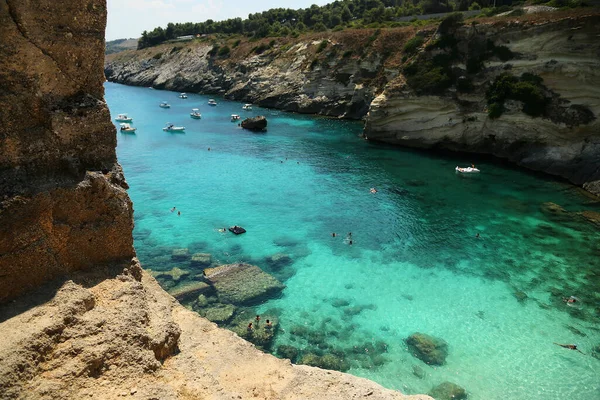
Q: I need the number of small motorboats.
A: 10